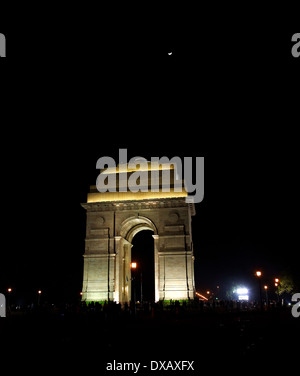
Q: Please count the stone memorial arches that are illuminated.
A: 1